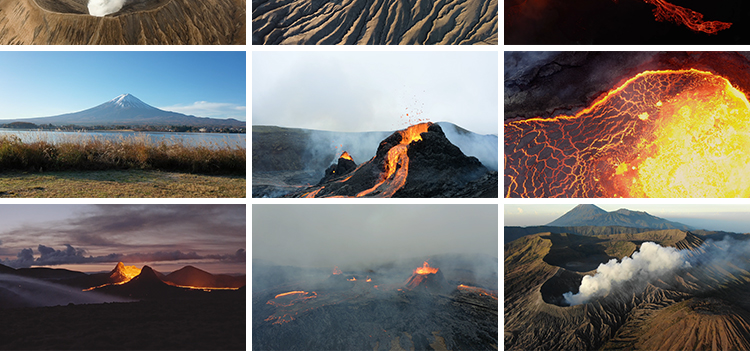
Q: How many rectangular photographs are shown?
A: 9